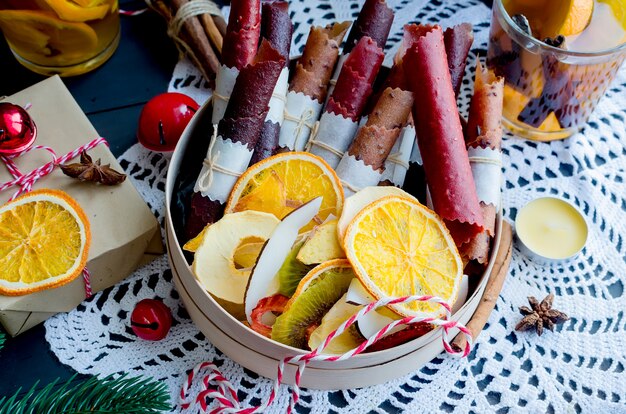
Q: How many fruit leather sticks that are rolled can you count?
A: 11